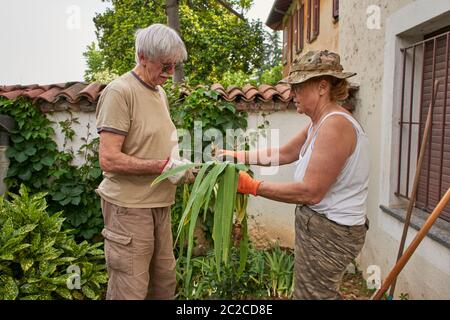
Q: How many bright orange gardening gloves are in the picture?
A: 2